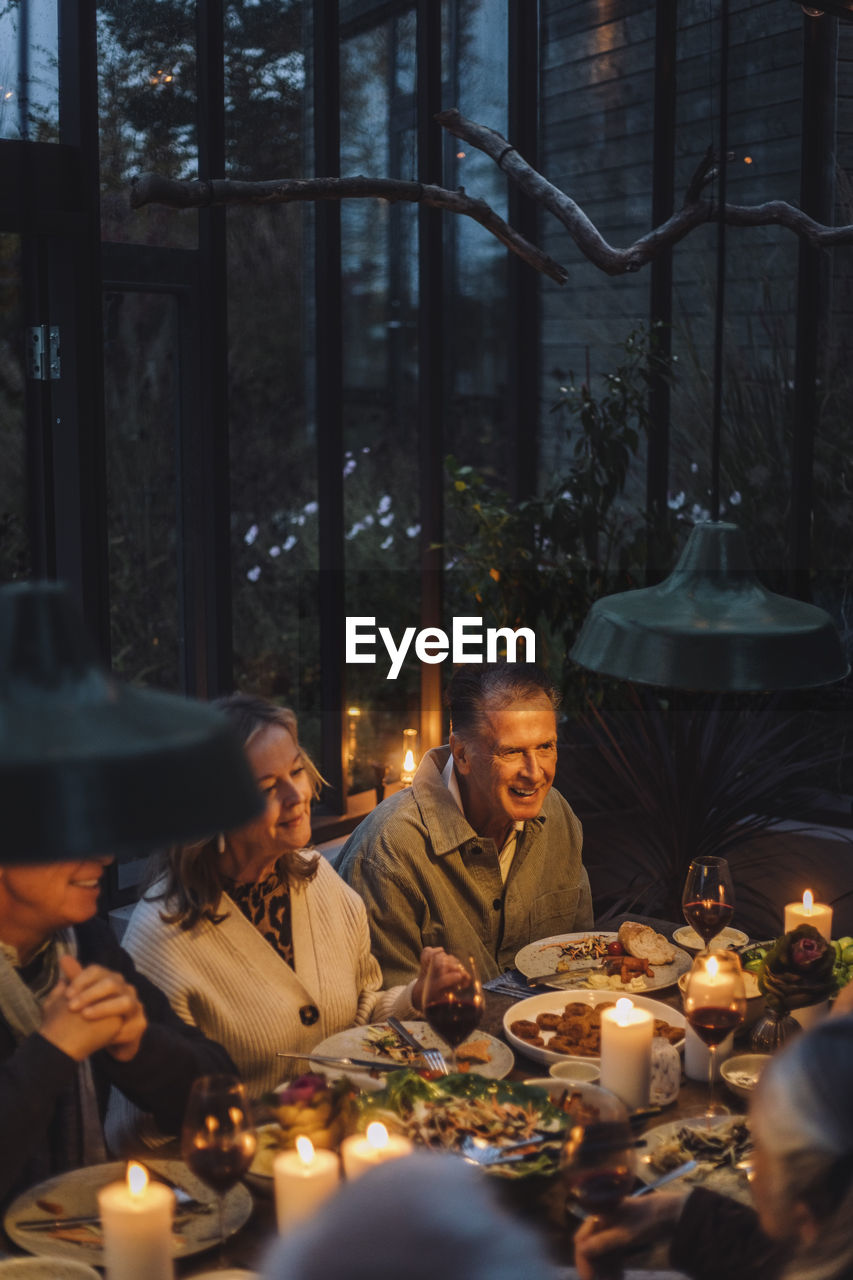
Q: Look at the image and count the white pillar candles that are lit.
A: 6